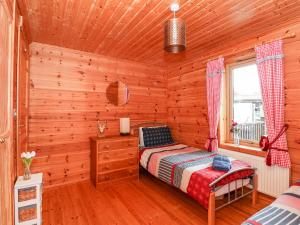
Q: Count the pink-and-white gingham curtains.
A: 2